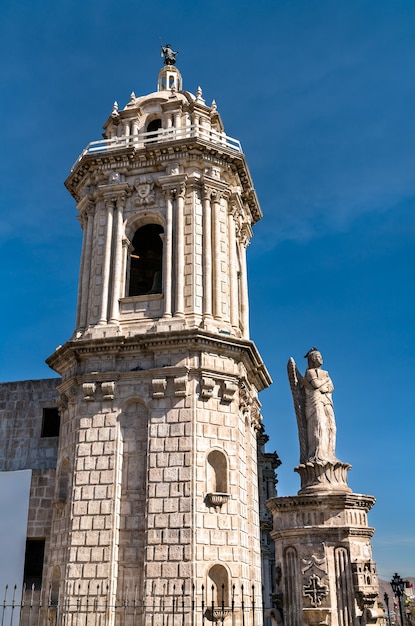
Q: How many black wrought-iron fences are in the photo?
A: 1